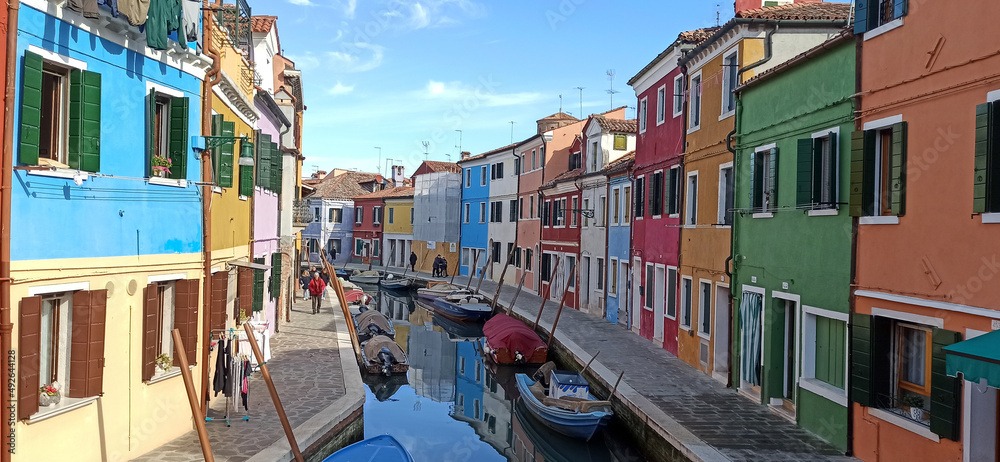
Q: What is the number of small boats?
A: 12